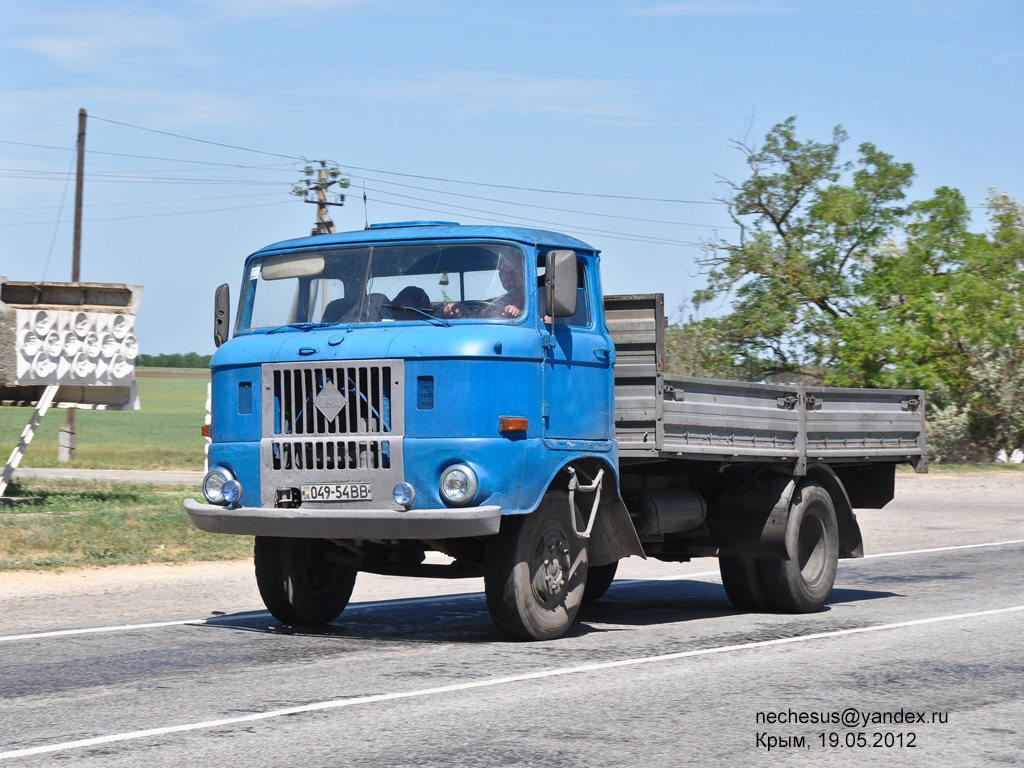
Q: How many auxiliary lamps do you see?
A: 2